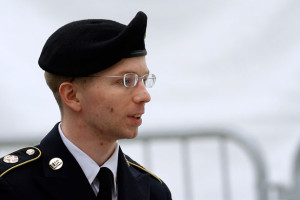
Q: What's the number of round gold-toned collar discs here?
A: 1